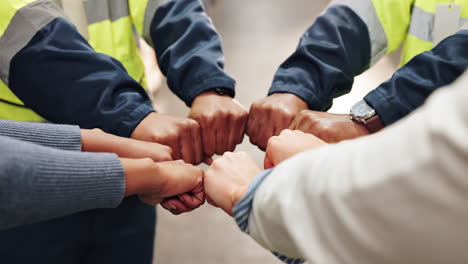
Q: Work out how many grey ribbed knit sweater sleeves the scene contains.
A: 2